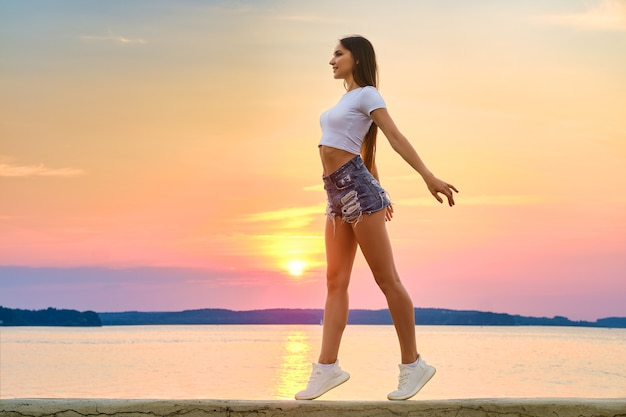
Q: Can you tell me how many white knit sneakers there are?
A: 2